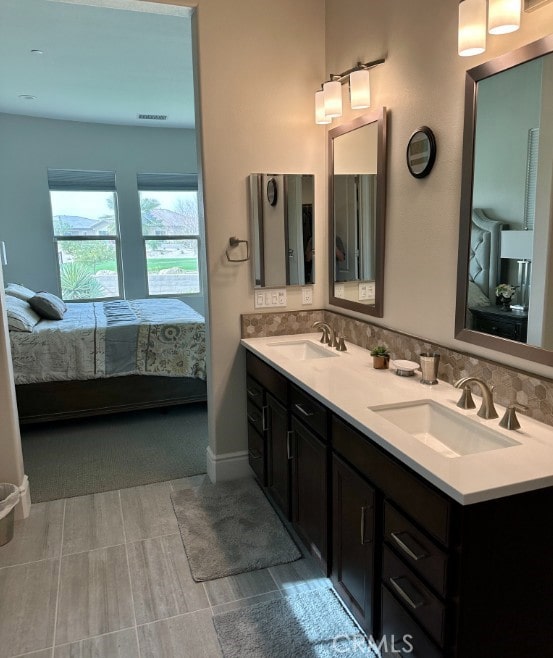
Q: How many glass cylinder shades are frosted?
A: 5